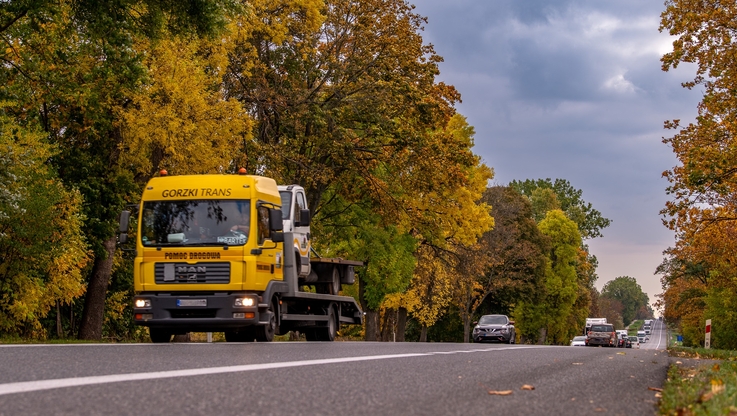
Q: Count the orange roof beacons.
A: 2